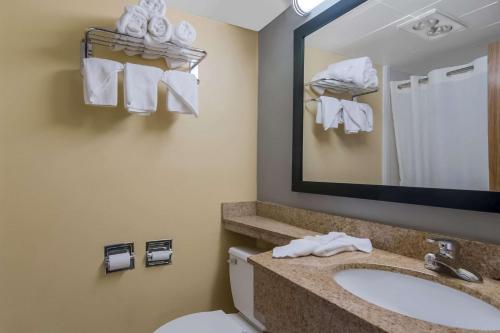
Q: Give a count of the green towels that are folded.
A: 0